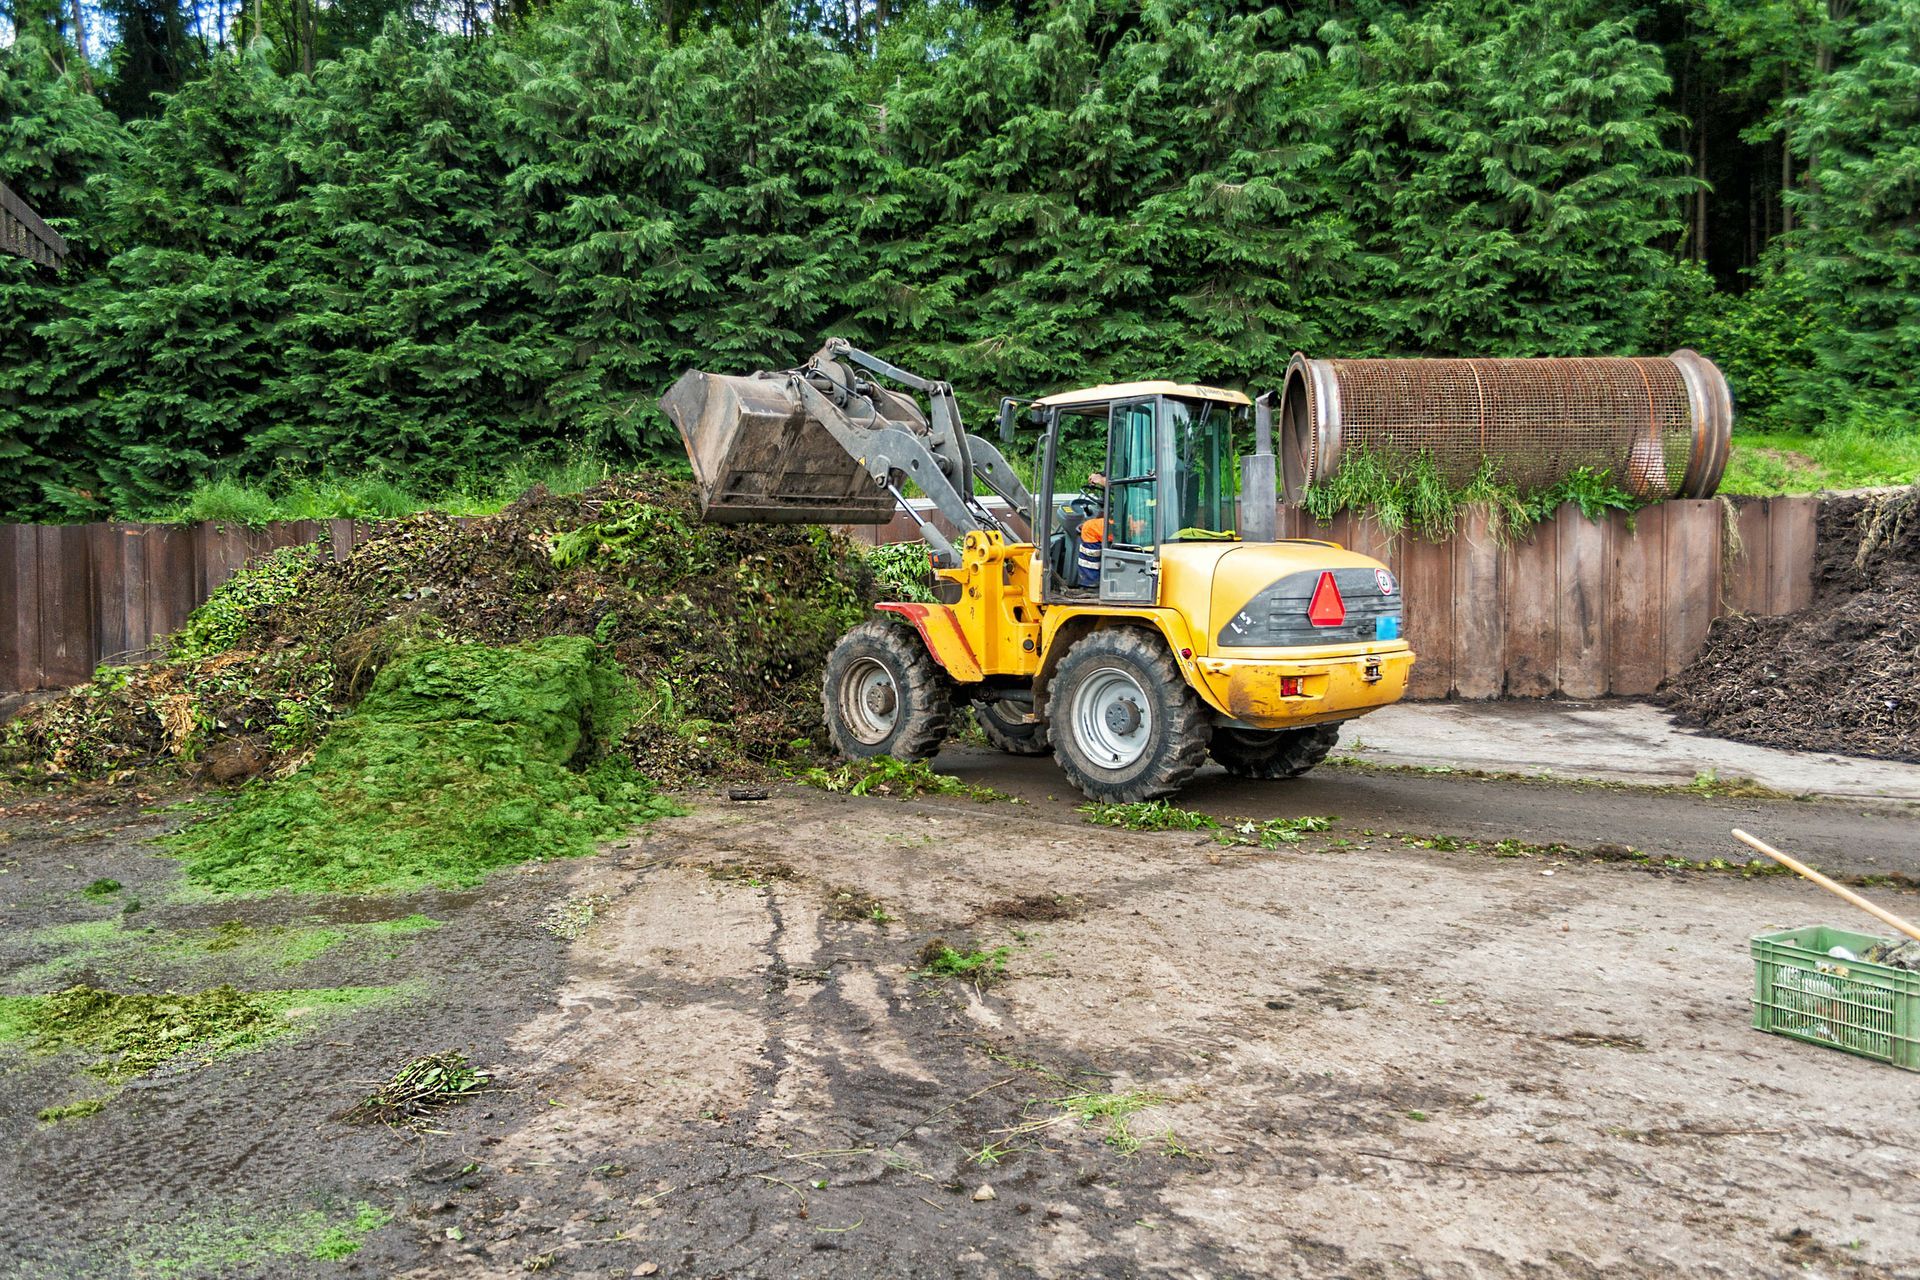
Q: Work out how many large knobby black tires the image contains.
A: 4